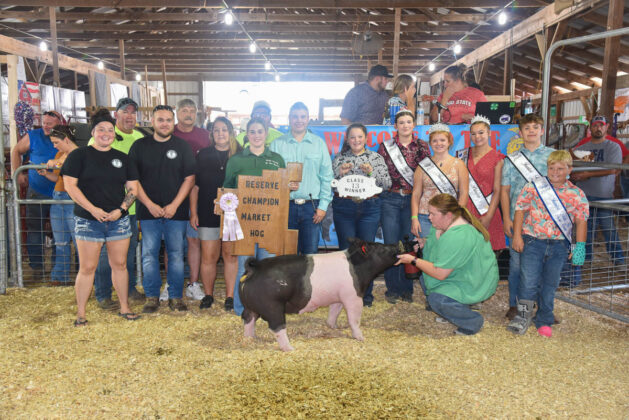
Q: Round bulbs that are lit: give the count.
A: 11